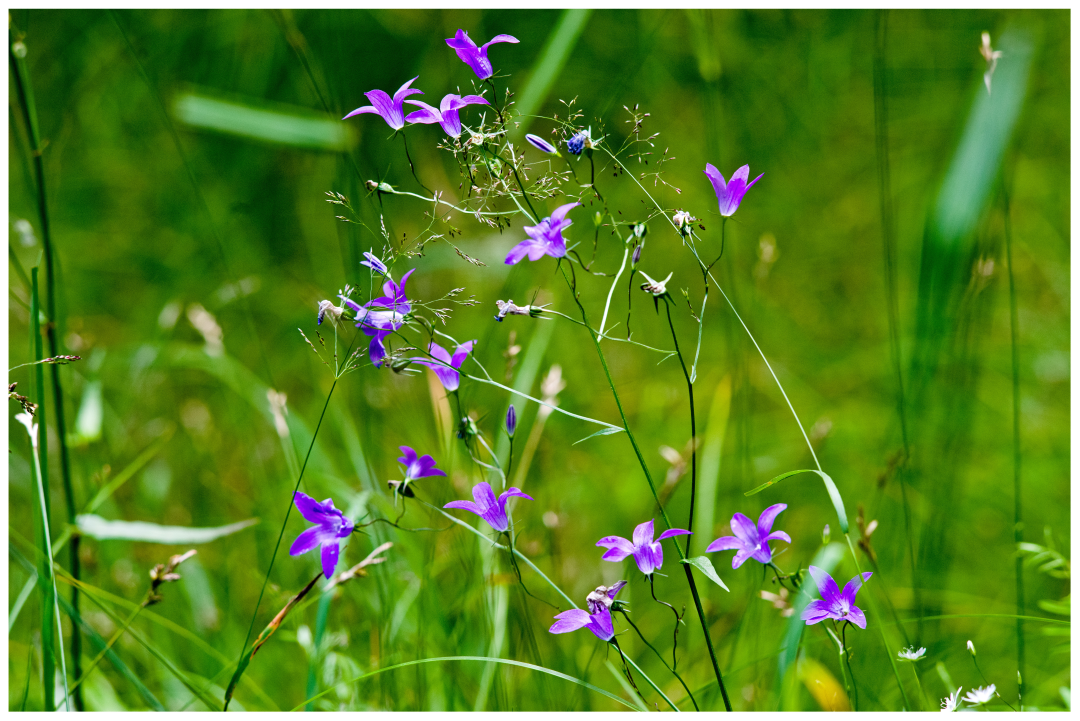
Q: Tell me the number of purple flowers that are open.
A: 15